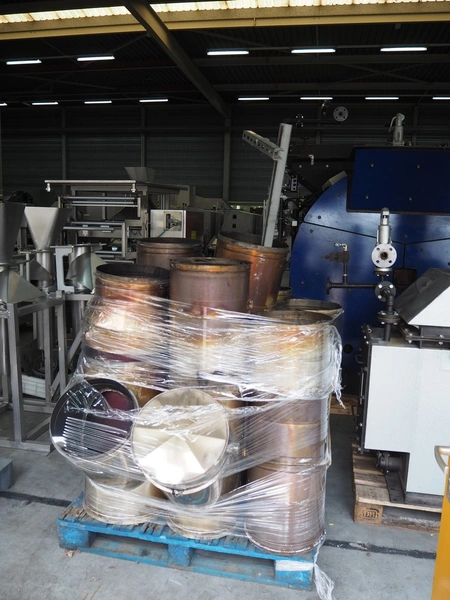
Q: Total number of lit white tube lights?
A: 13